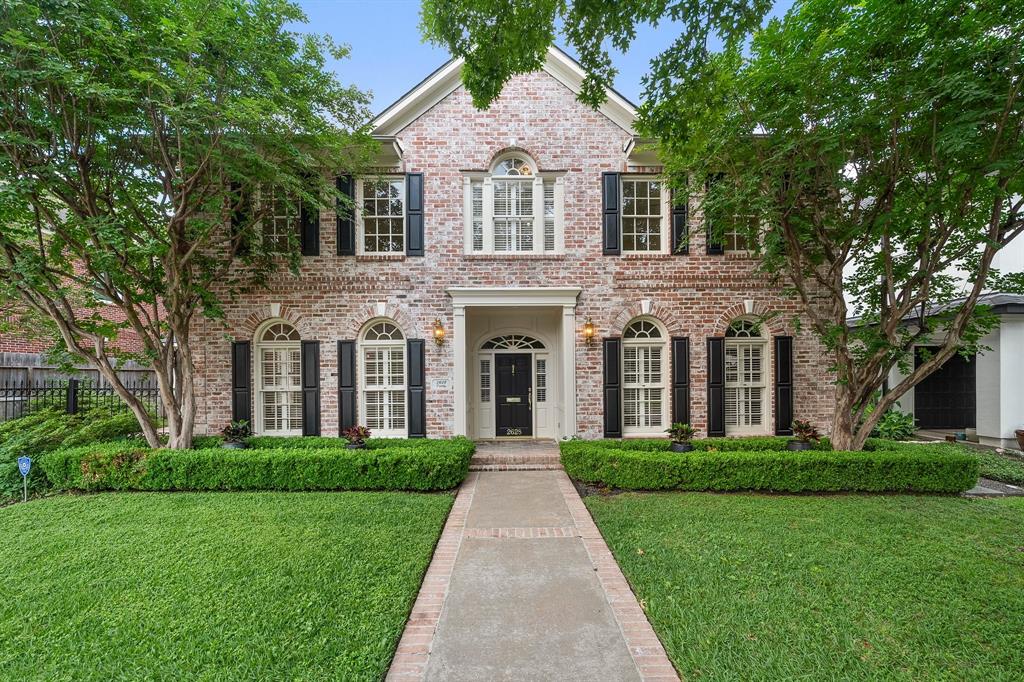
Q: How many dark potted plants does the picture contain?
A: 4